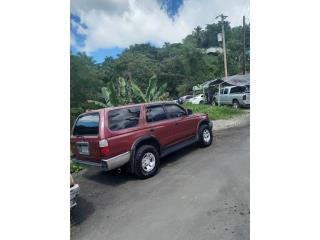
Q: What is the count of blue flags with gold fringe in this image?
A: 0